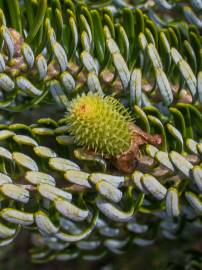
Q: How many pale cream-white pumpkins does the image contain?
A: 0